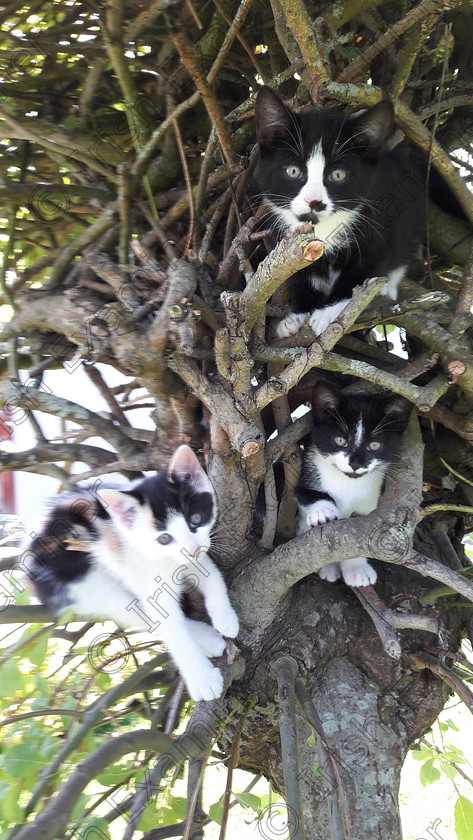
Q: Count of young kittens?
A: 3